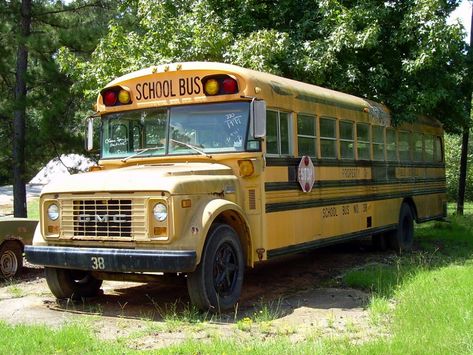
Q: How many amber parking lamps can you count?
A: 2